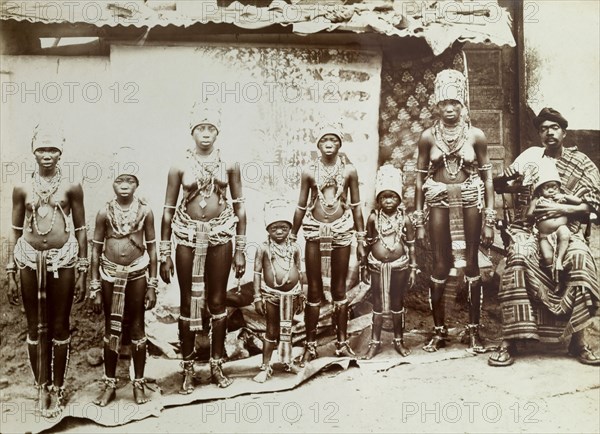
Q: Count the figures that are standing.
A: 7